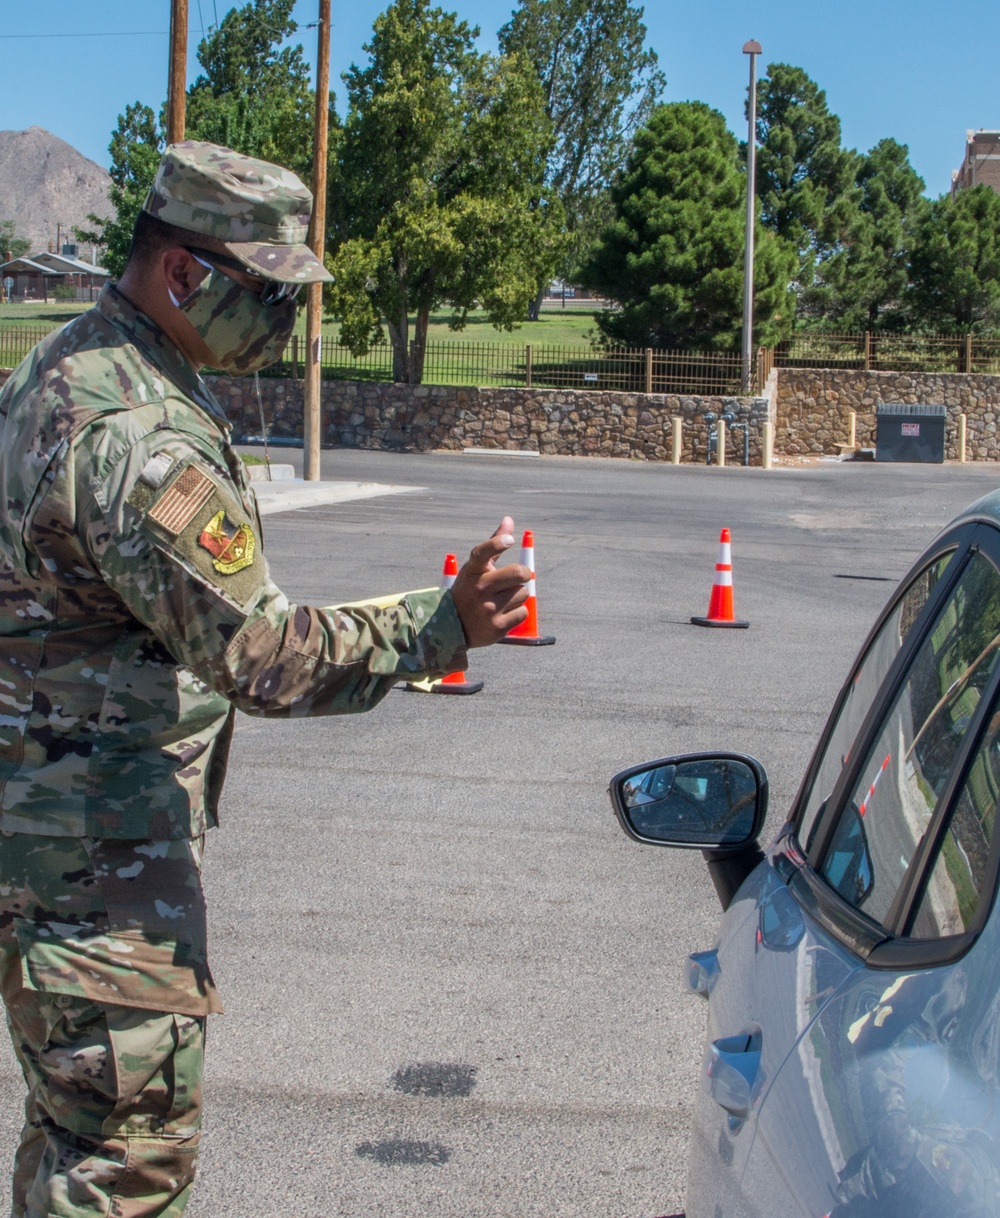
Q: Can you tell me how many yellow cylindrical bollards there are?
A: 5